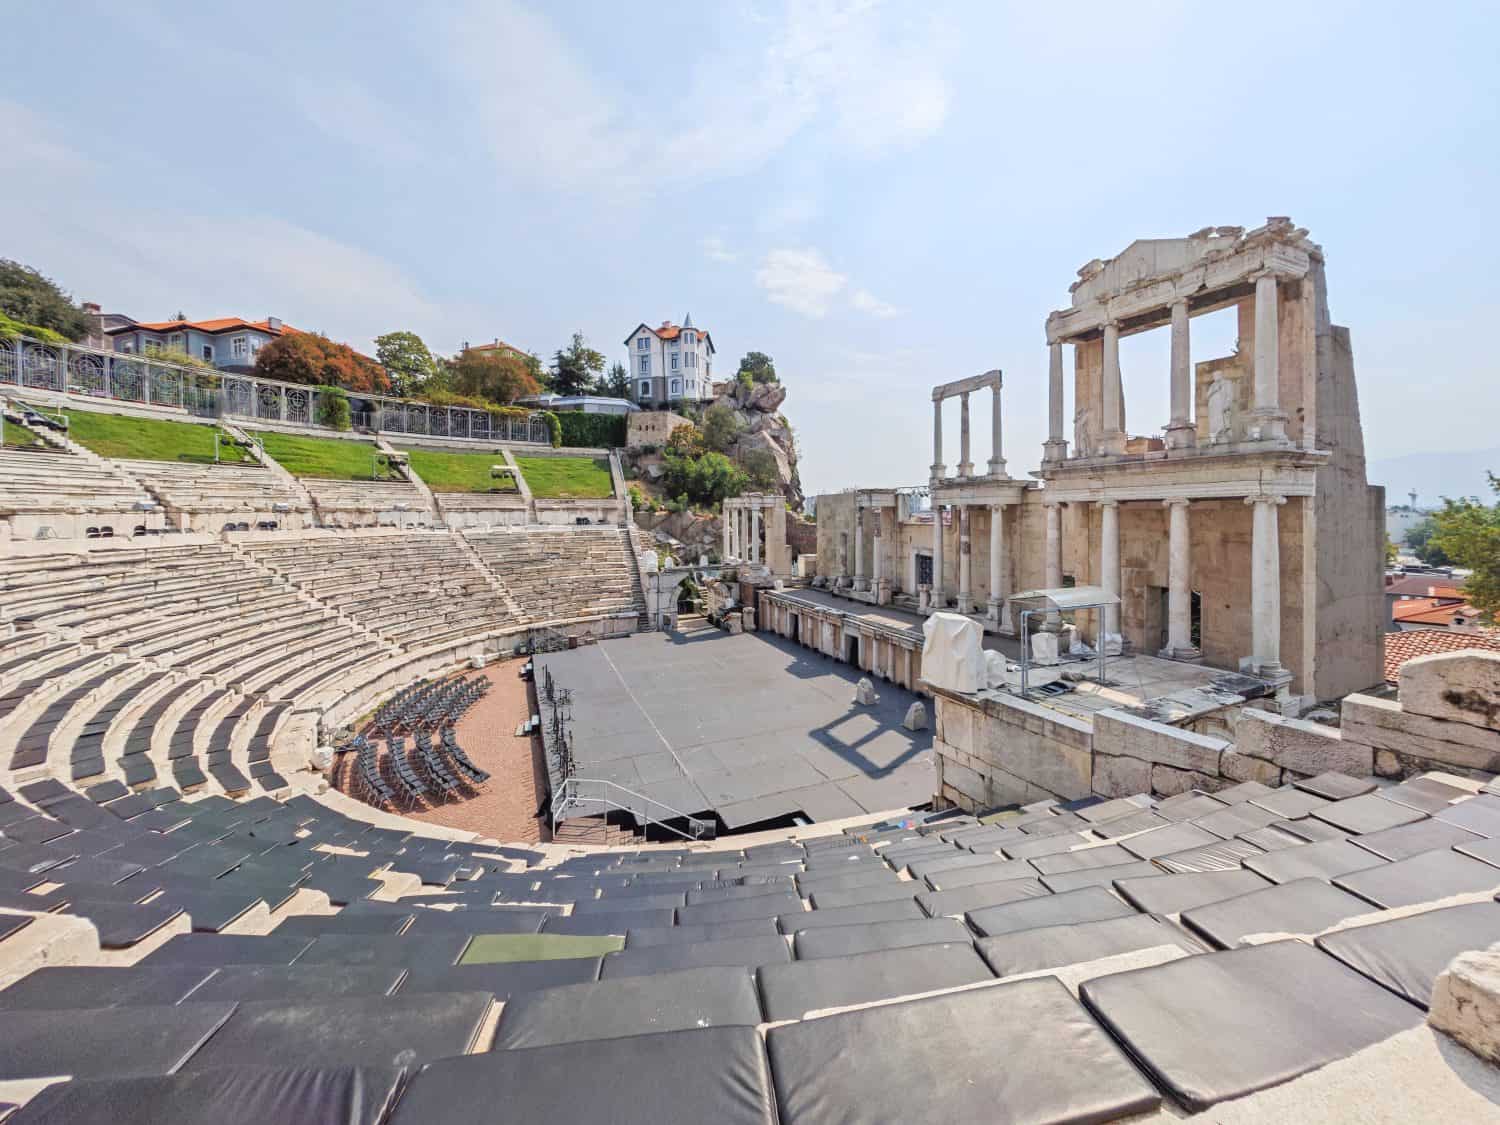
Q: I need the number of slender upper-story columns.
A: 7